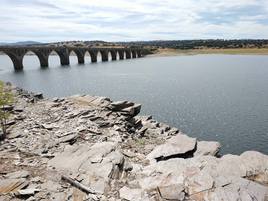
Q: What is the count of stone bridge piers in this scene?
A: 11